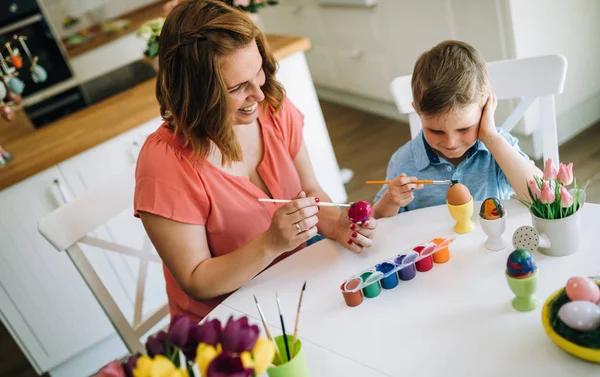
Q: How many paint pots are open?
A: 6